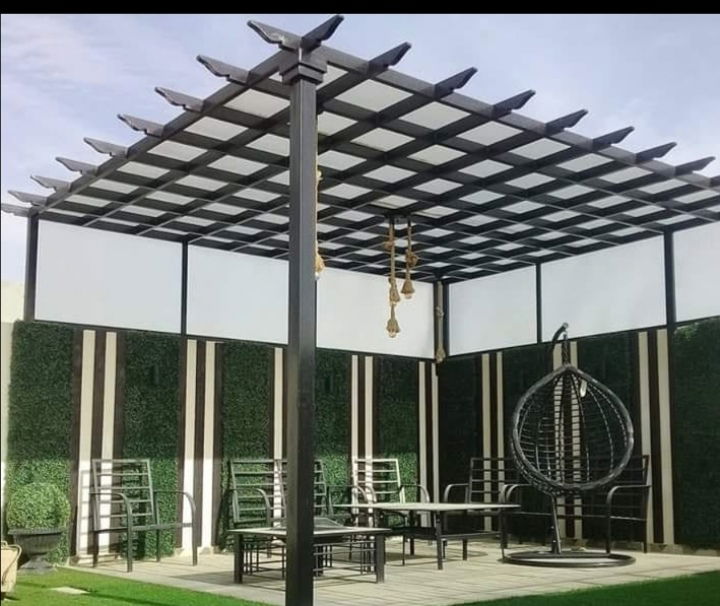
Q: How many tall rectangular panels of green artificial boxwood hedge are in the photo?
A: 9